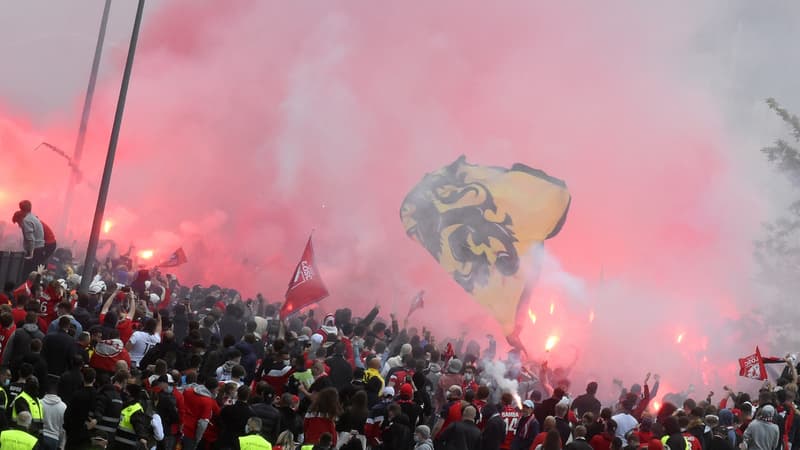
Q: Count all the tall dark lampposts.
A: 2